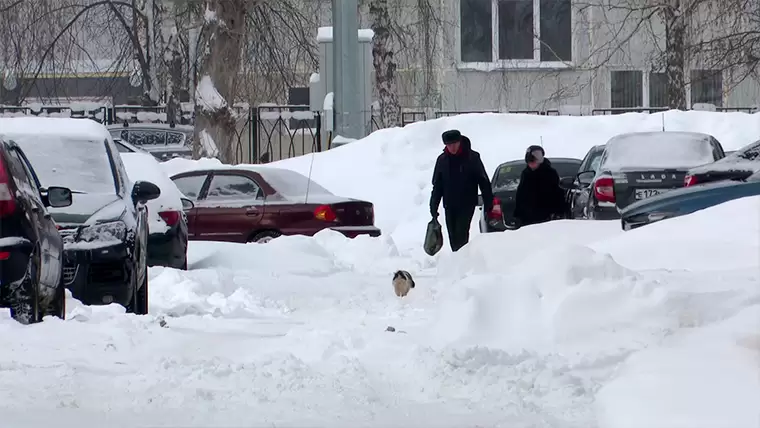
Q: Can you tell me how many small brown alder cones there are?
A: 0